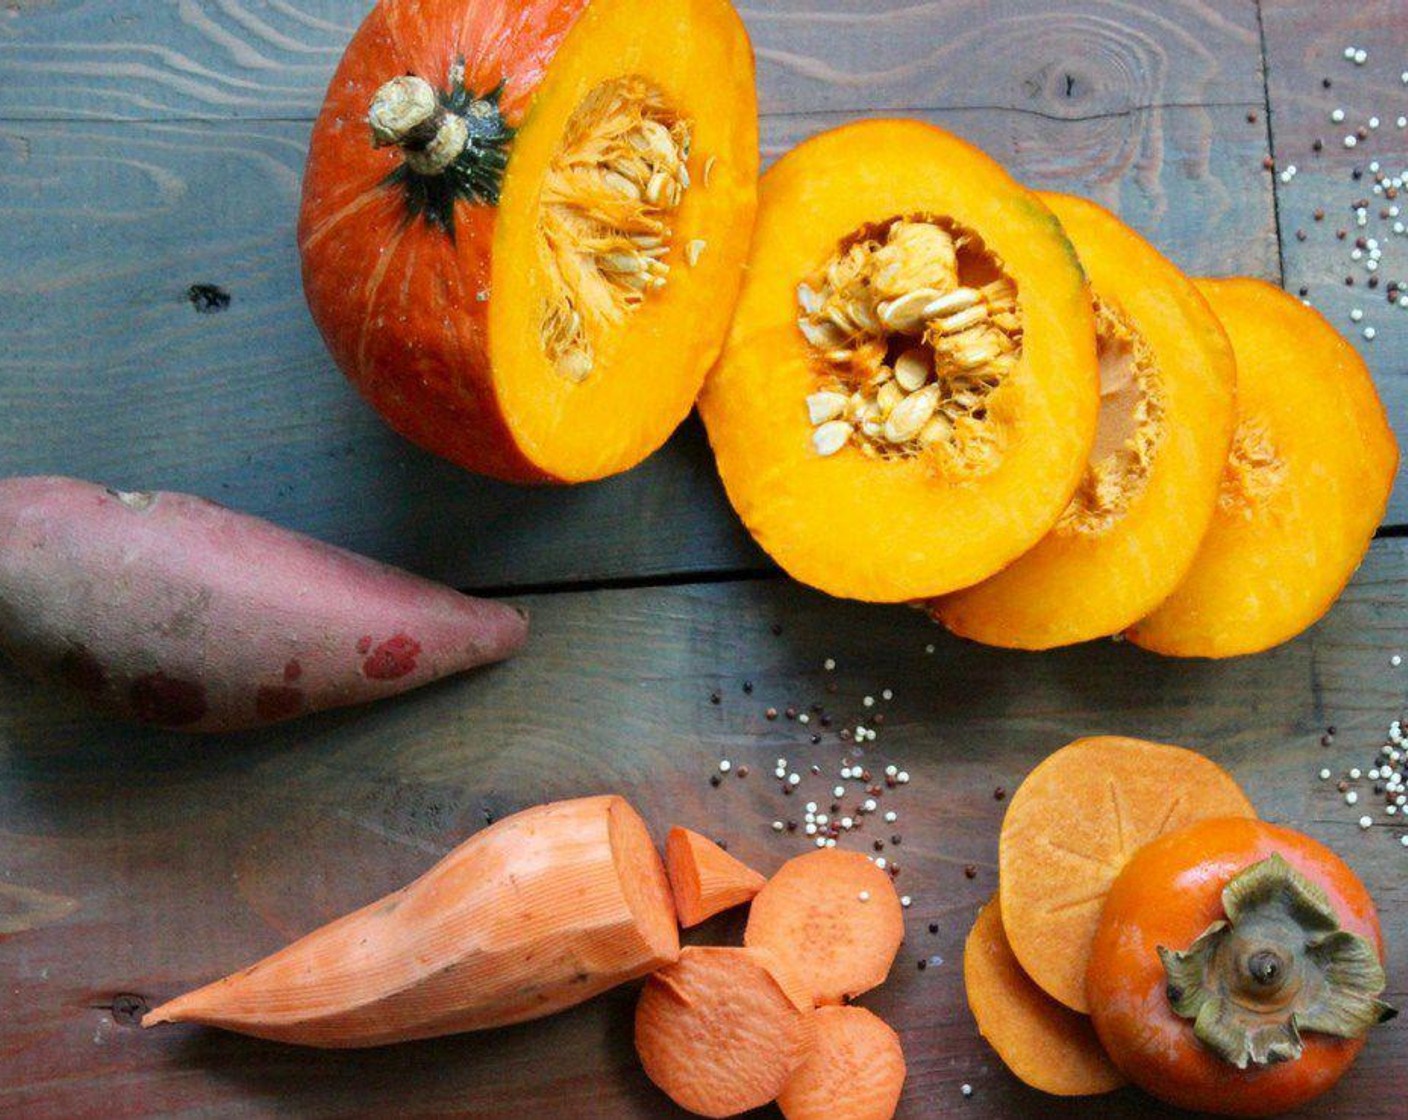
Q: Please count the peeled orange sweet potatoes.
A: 1